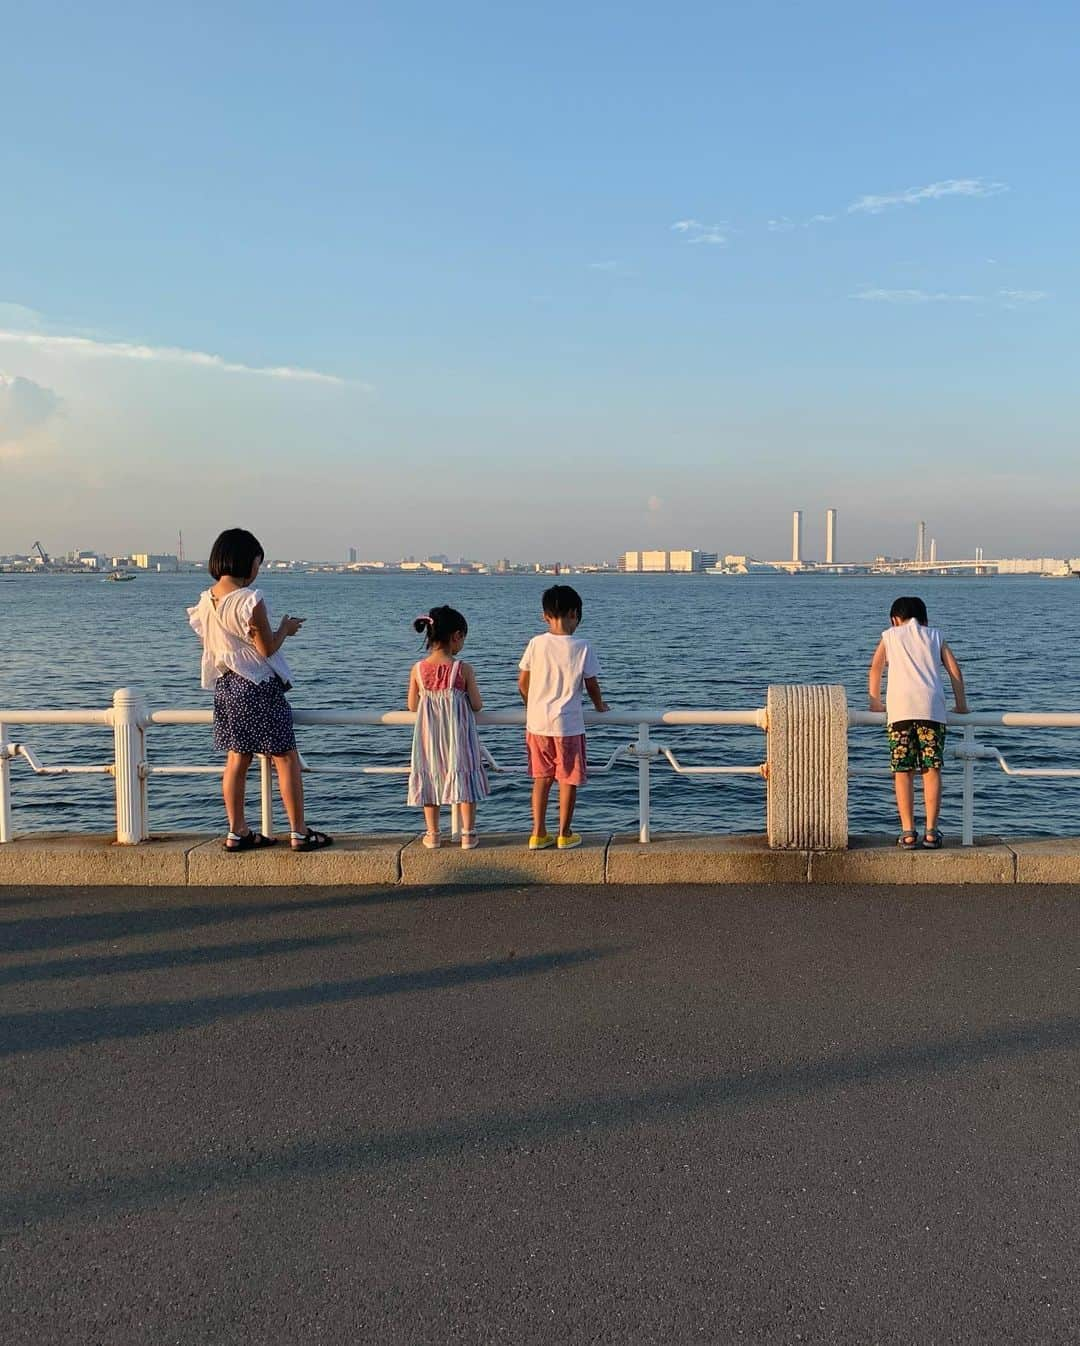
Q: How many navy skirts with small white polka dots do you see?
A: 1